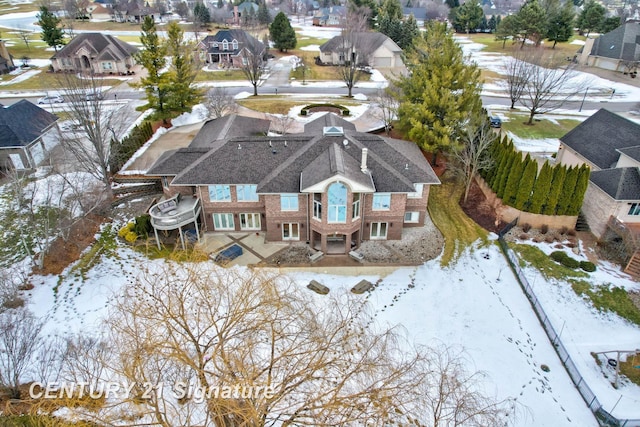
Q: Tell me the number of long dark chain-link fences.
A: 1